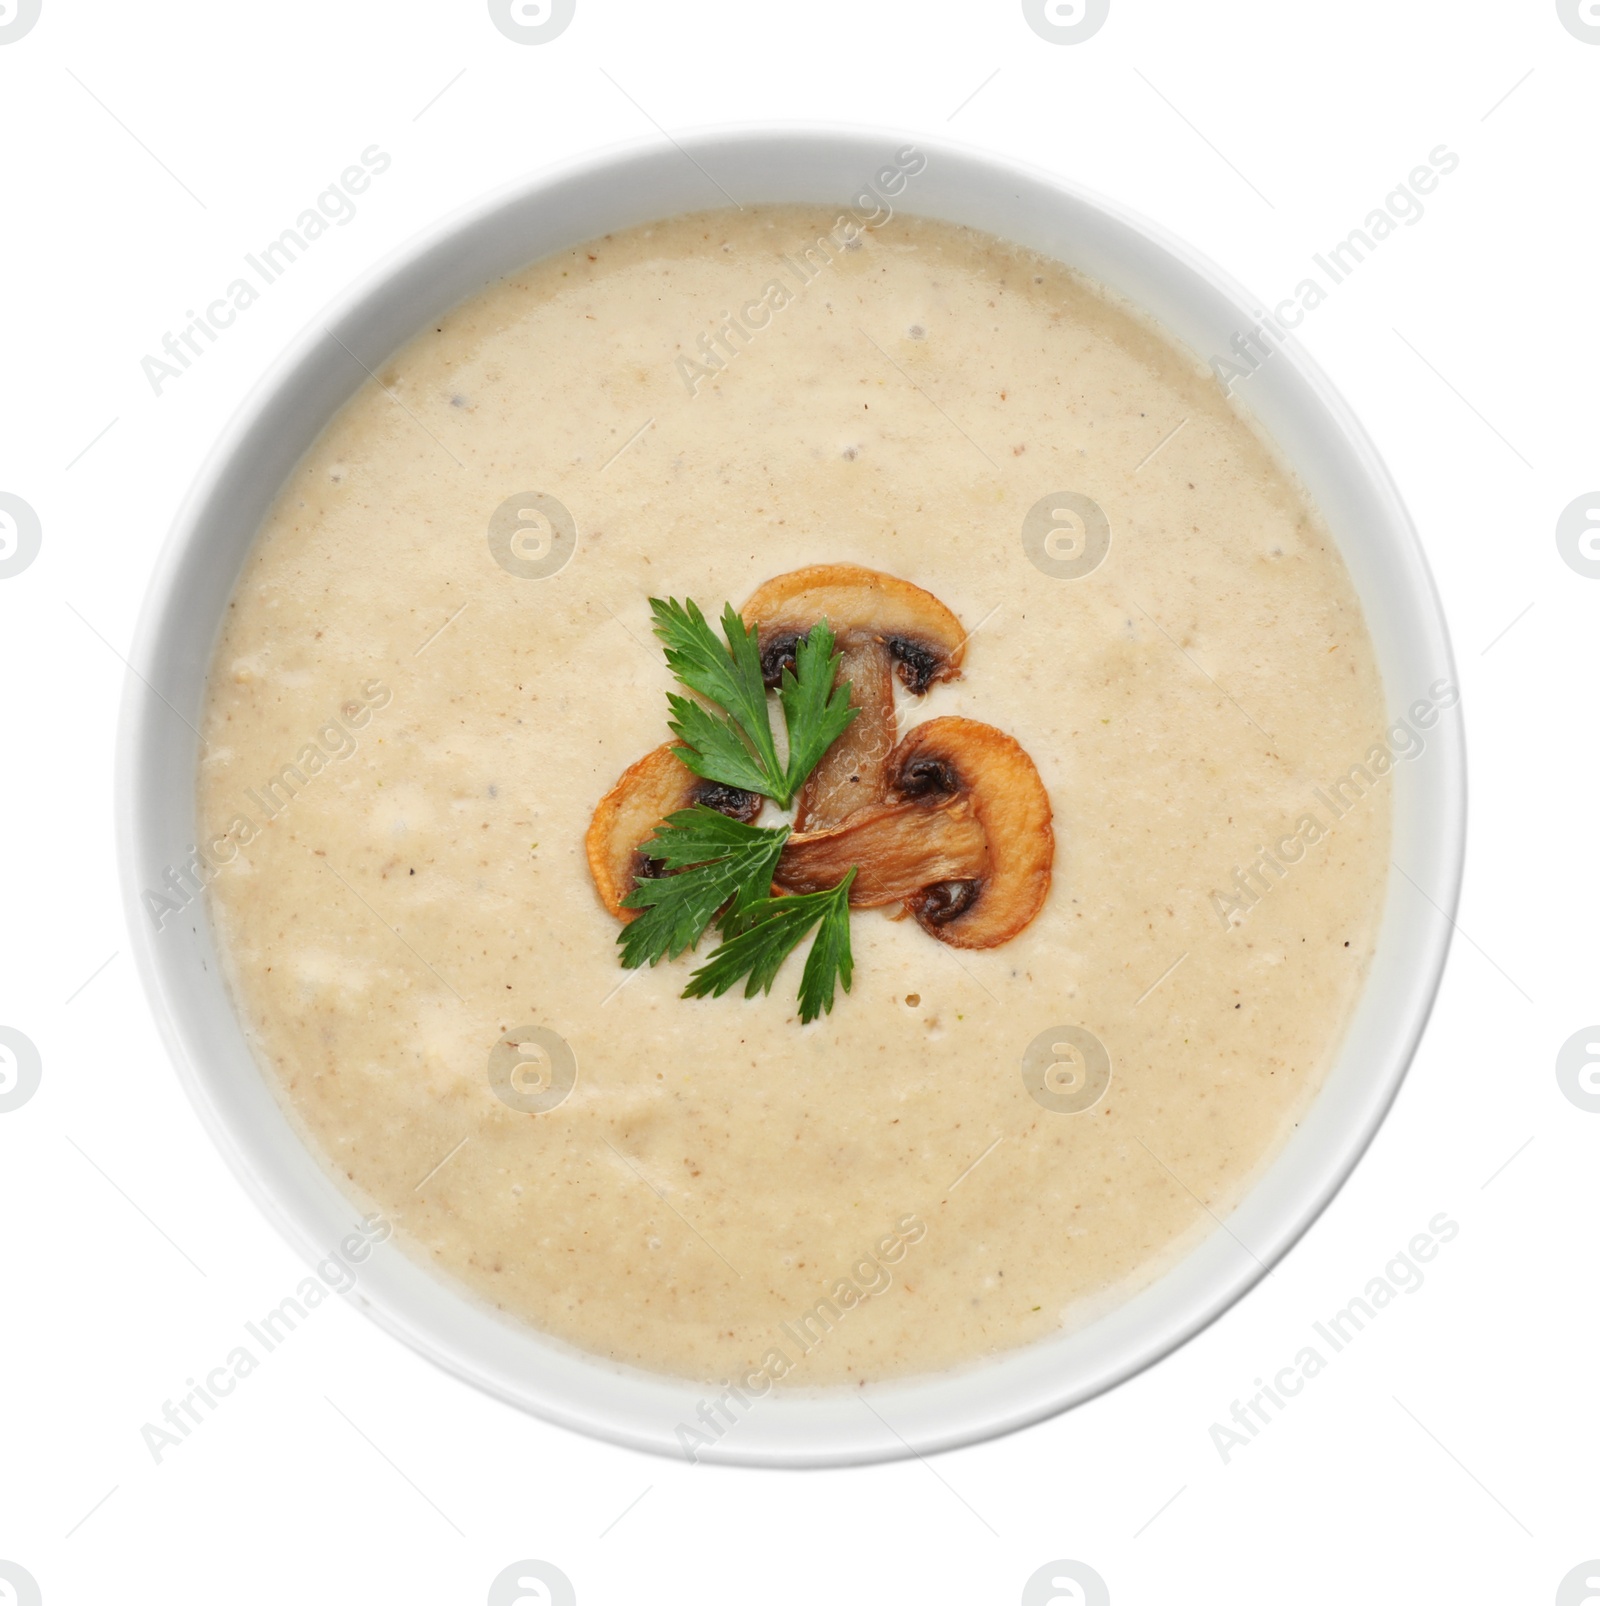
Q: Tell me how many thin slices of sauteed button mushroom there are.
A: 3